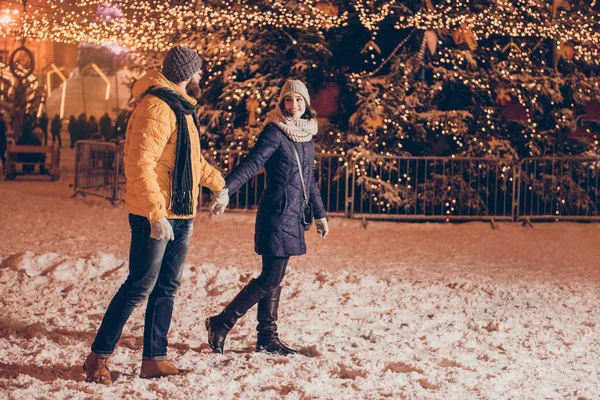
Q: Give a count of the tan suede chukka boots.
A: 2